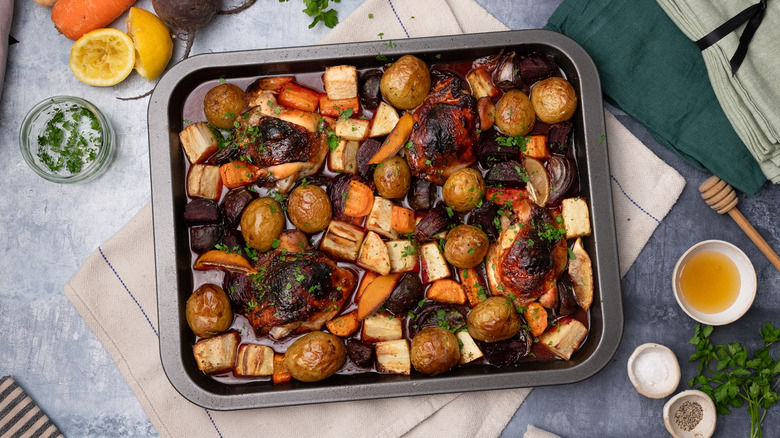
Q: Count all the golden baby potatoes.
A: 13